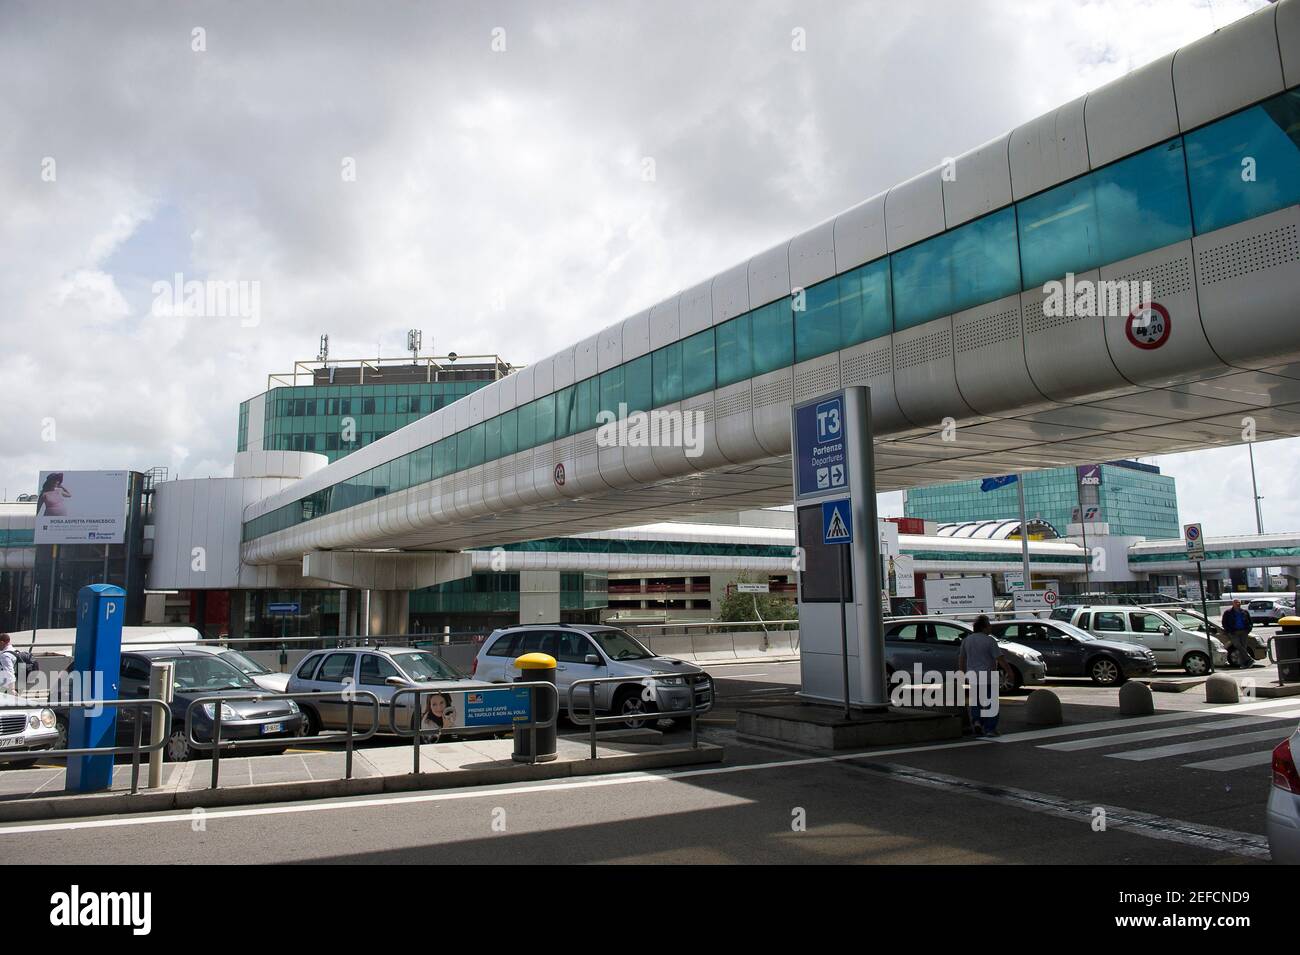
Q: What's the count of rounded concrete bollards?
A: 3